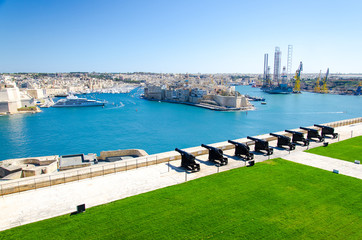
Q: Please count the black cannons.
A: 8